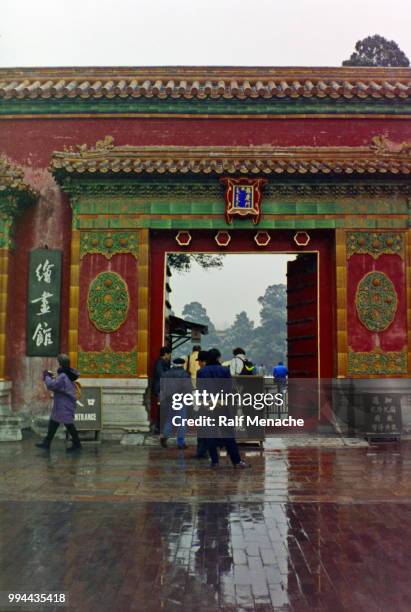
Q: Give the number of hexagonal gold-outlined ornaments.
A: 4